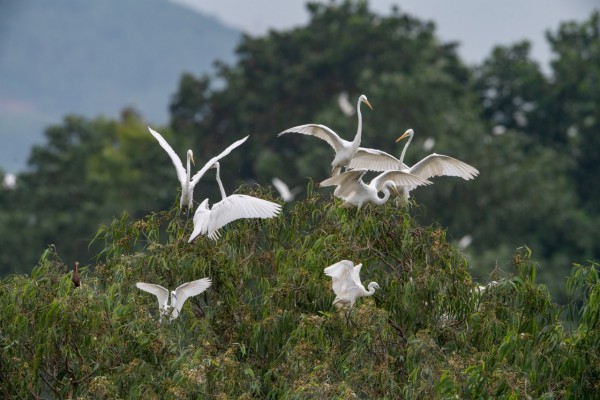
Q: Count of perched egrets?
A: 7